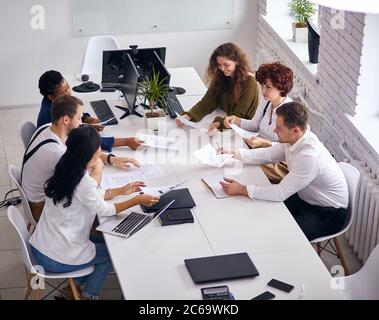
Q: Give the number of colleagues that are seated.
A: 6